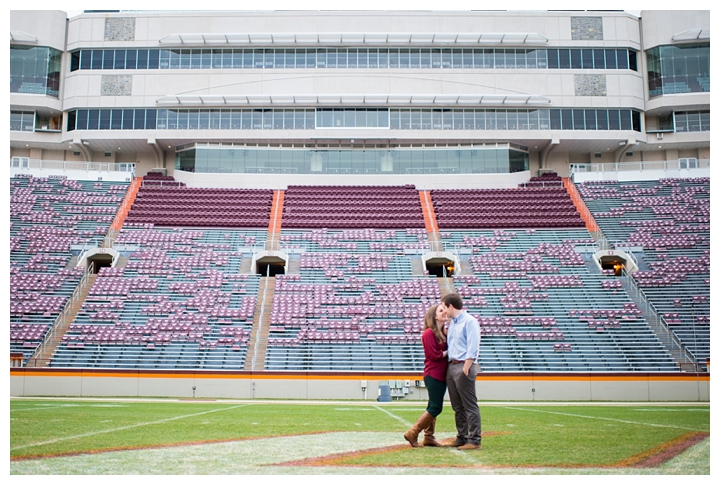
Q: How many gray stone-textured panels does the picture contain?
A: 4